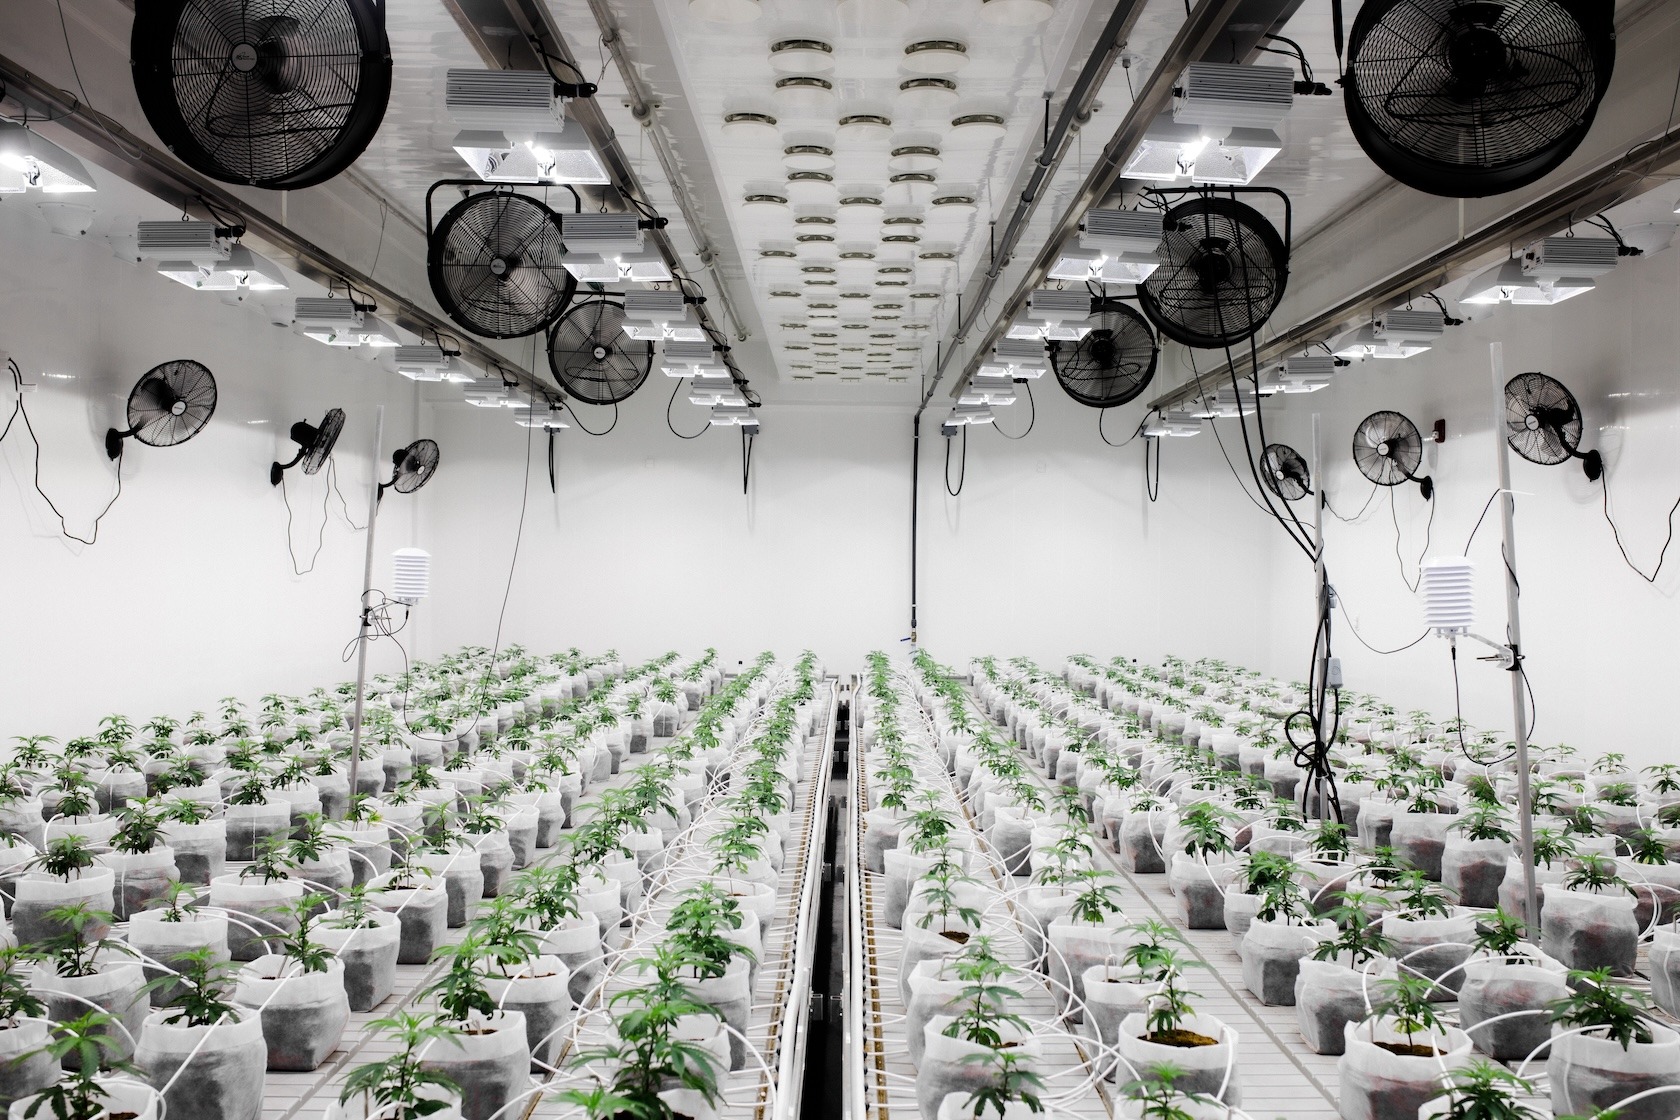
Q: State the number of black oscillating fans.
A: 12